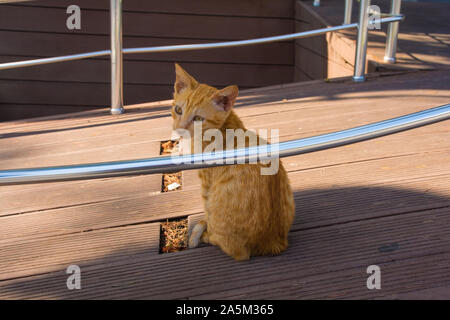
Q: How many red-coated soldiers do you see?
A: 0